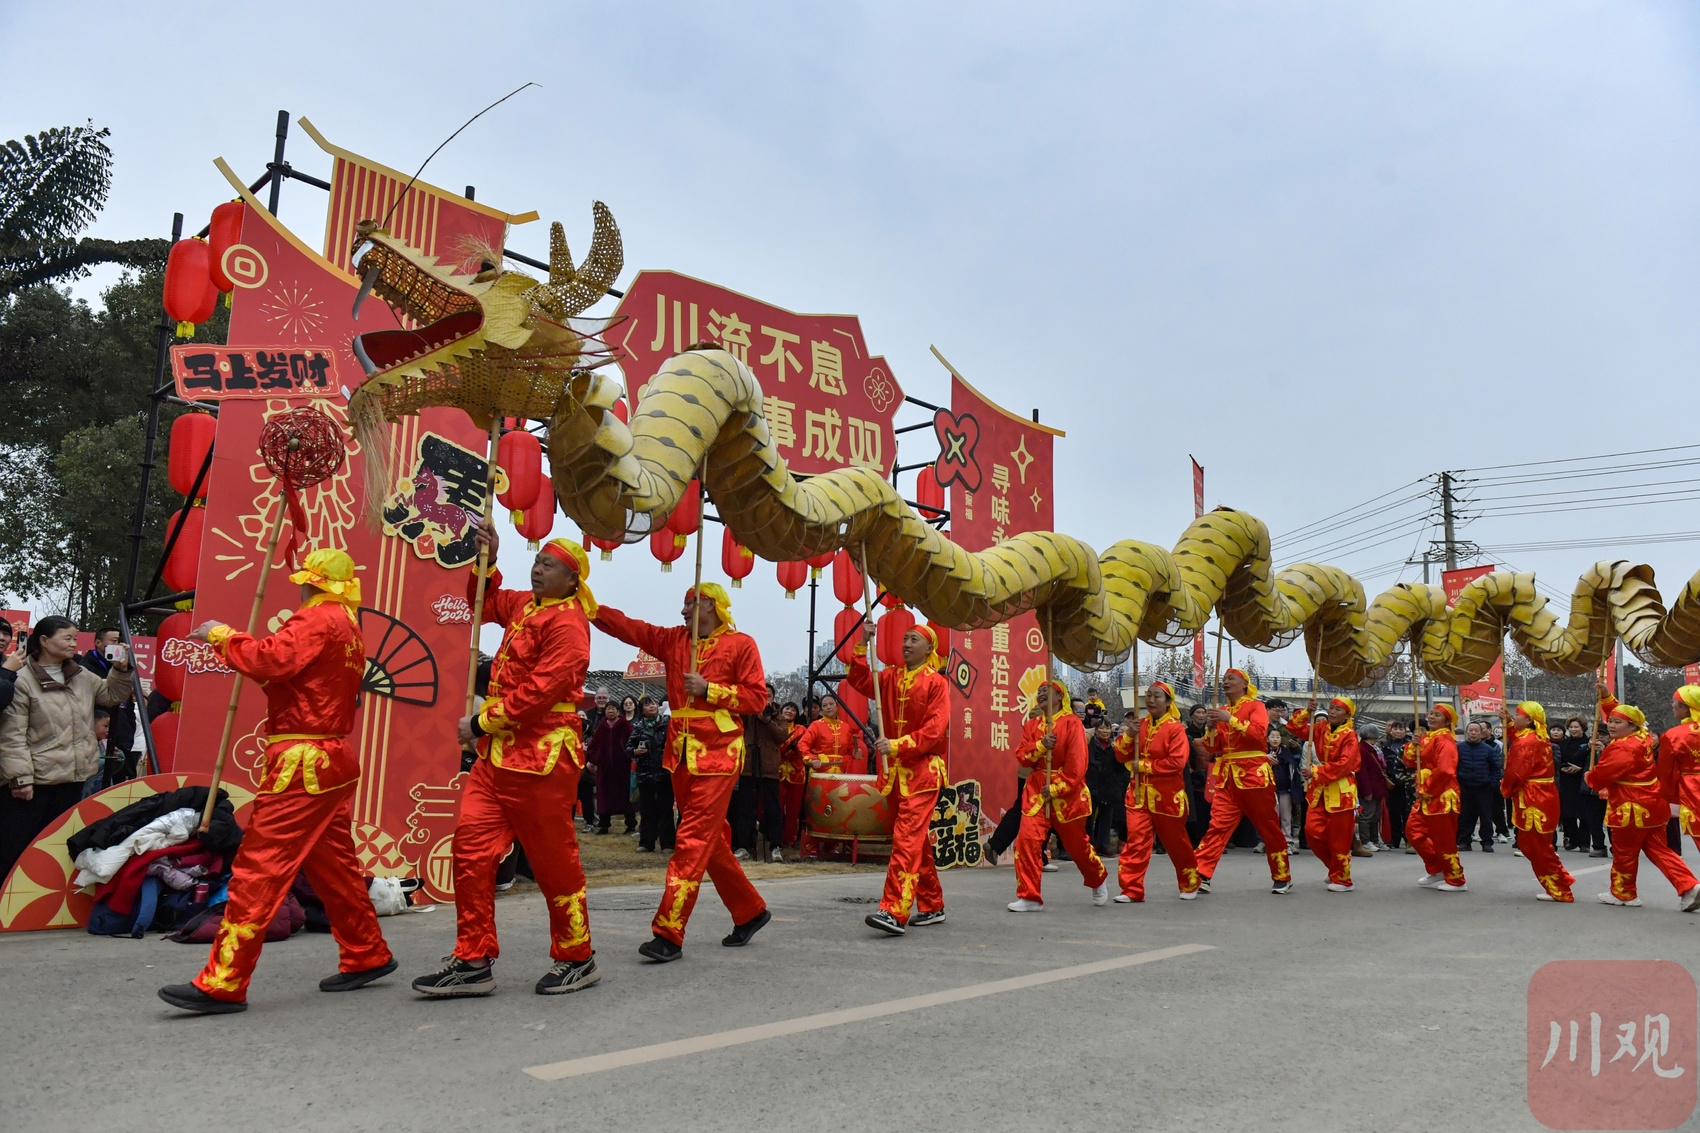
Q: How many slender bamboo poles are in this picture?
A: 11